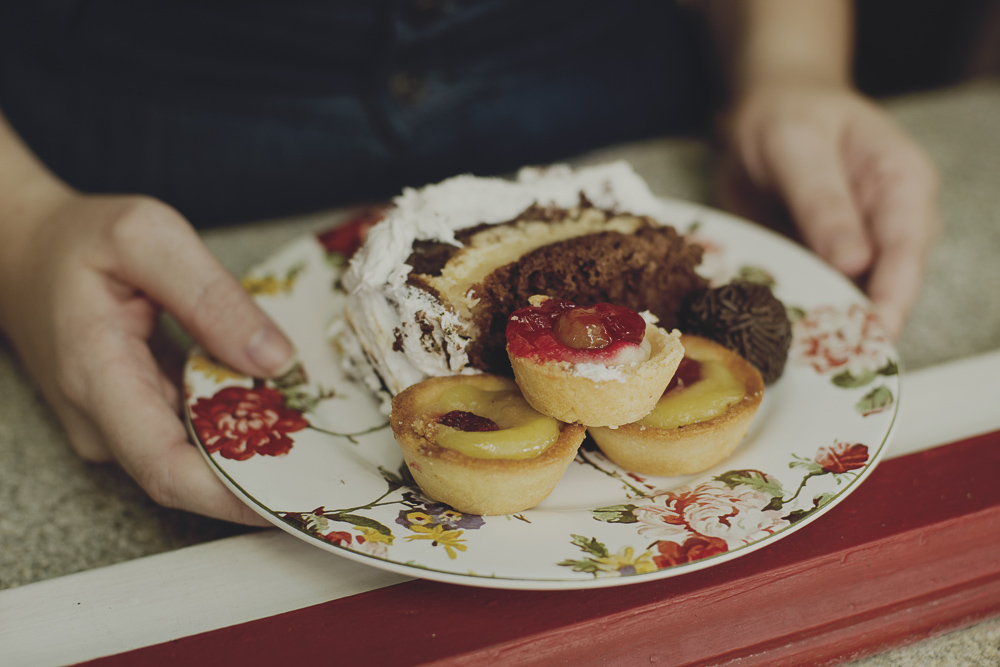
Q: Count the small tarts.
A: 3